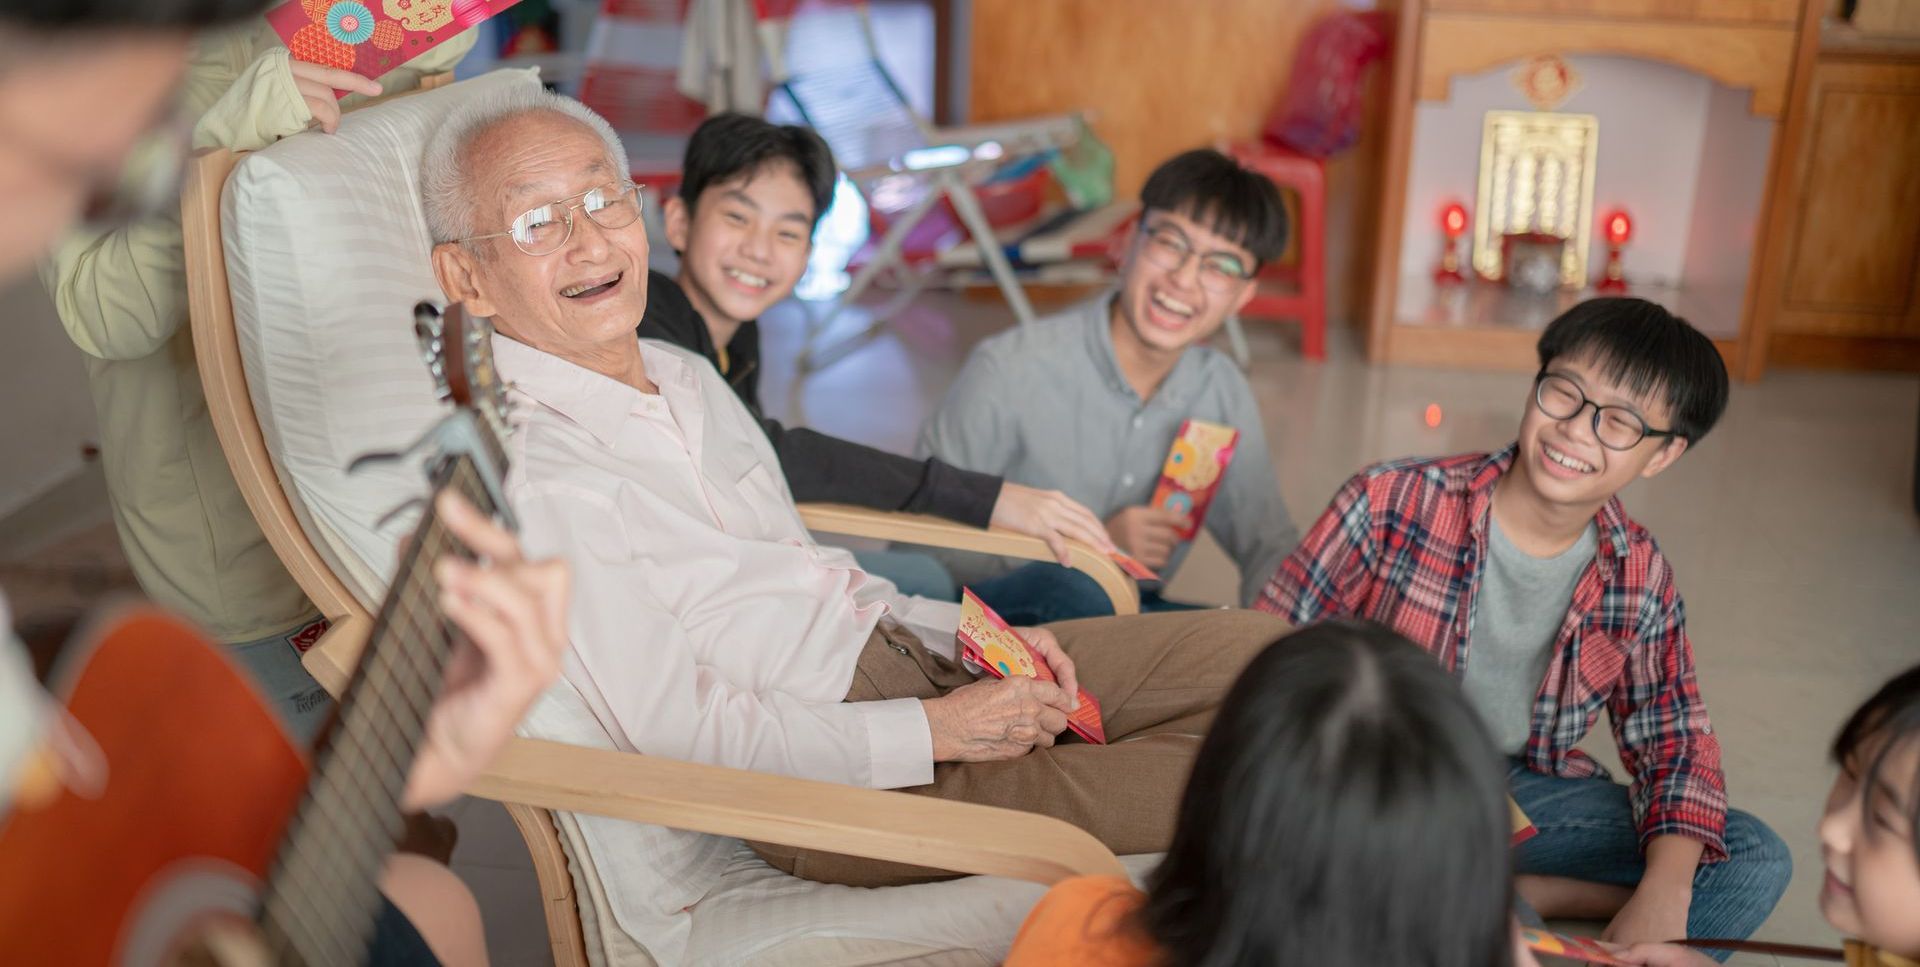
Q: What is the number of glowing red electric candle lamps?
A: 2